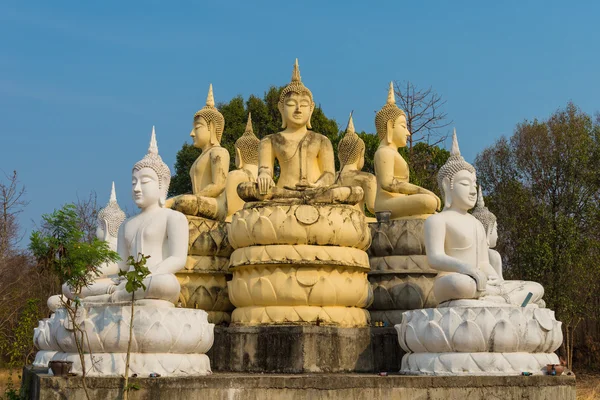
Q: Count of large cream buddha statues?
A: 5